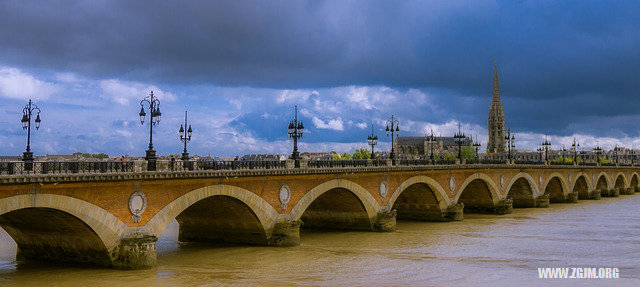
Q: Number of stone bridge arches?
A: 11